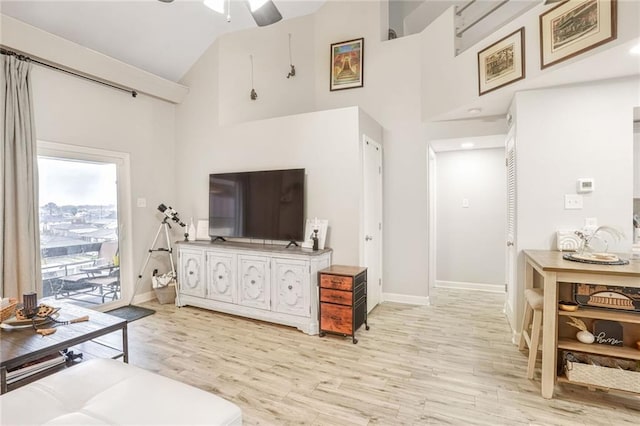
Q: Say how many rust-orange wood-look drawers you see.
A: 3